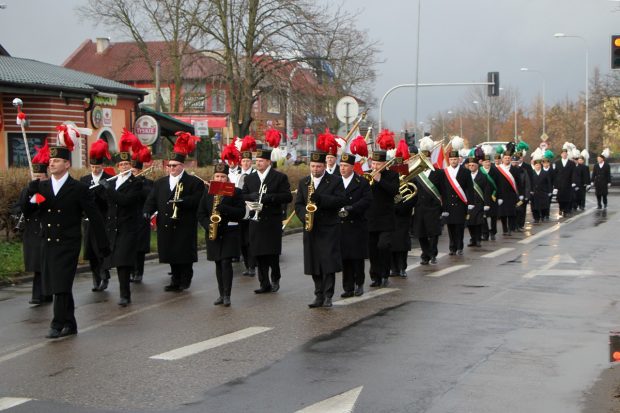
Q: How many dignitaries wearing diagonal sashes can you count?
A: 5